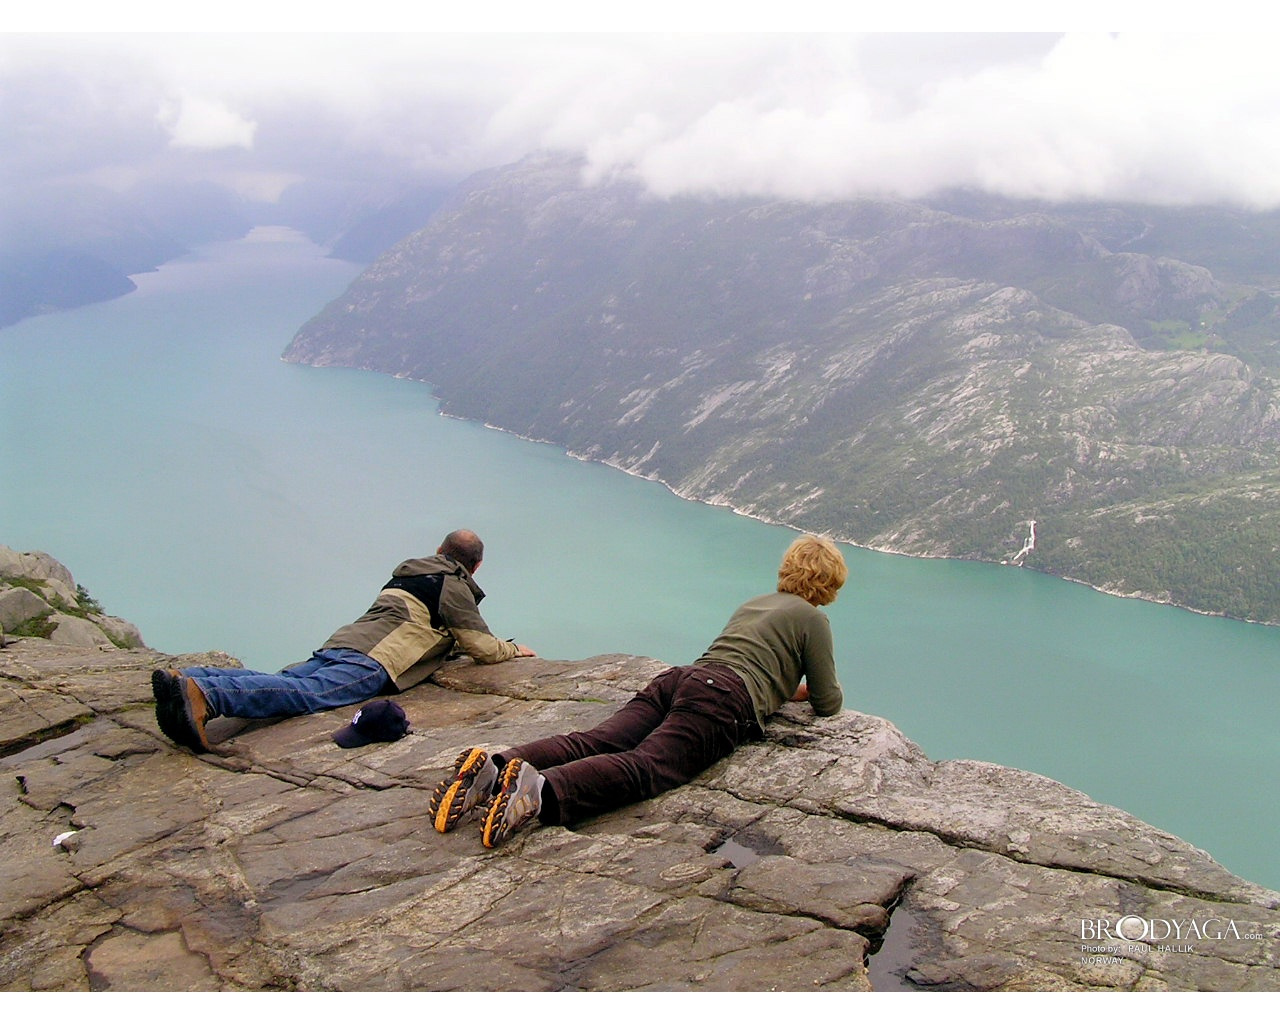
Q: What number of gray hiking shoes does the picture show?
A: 2